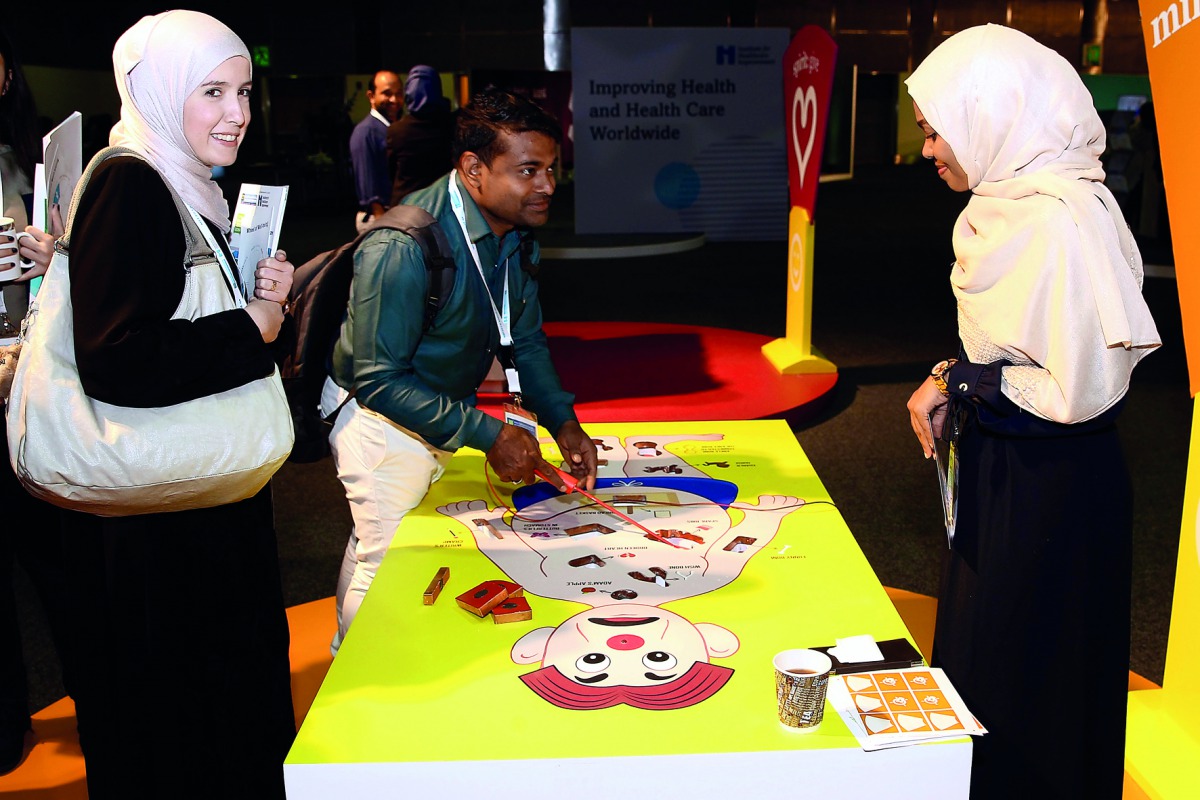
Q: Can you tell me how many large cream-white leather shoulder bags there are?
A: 1